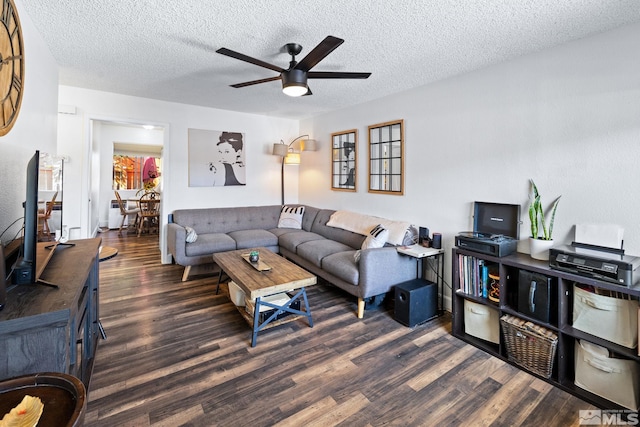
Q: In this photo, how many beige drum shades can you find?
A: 3